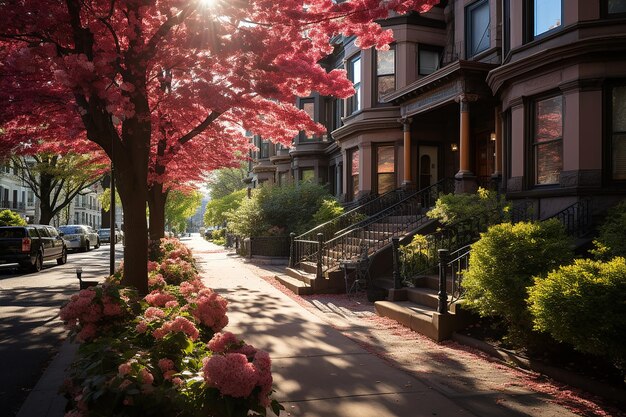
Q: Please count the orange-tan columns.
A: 3